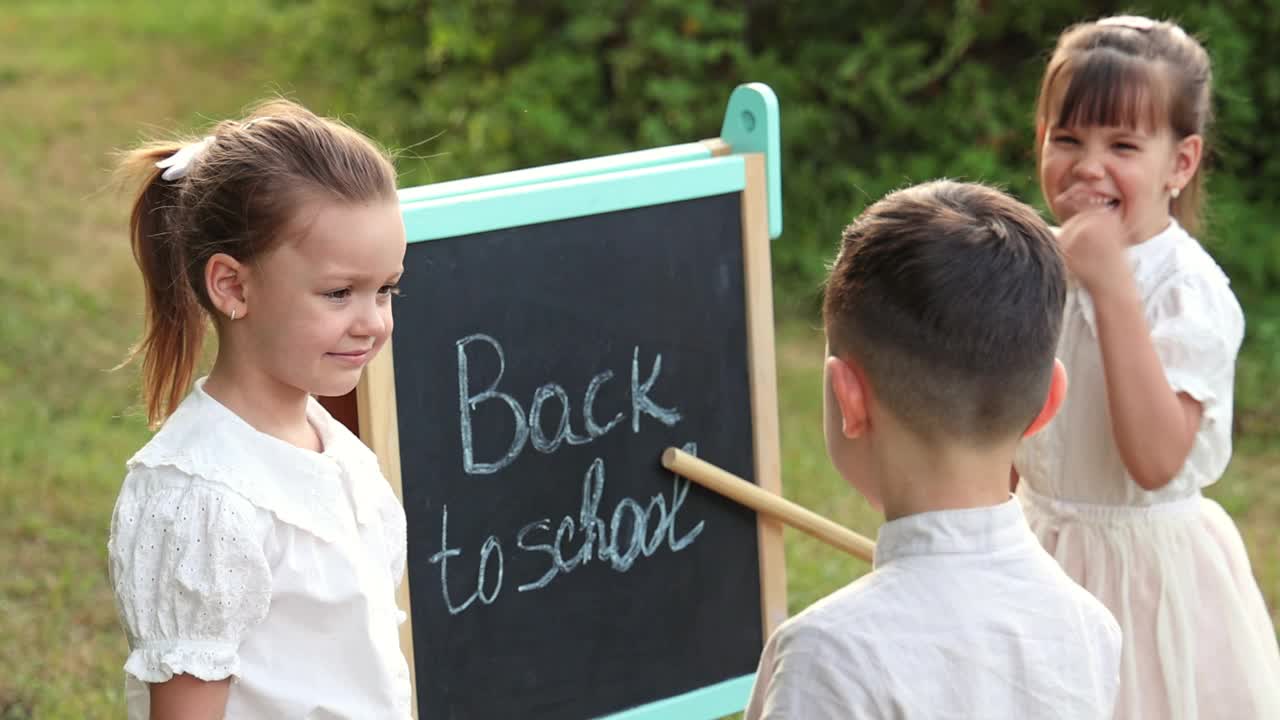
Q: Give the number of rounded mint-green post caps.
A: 1